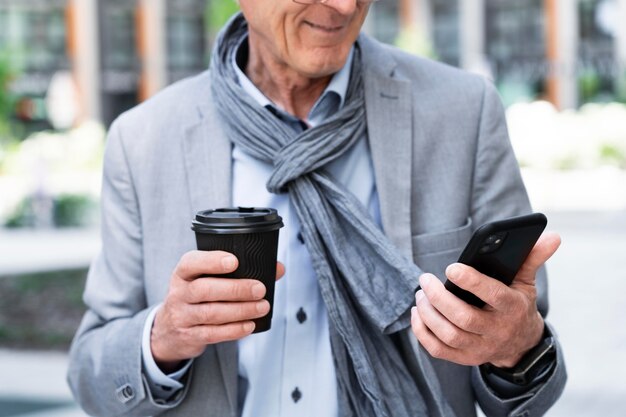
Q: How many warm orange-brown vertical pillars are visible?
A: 4